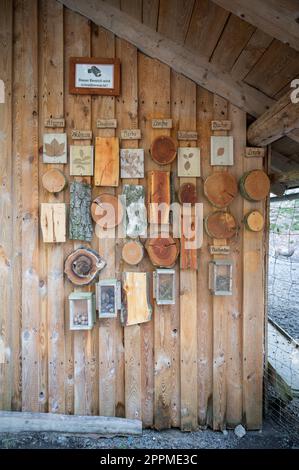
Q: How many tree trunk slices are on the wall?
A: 11